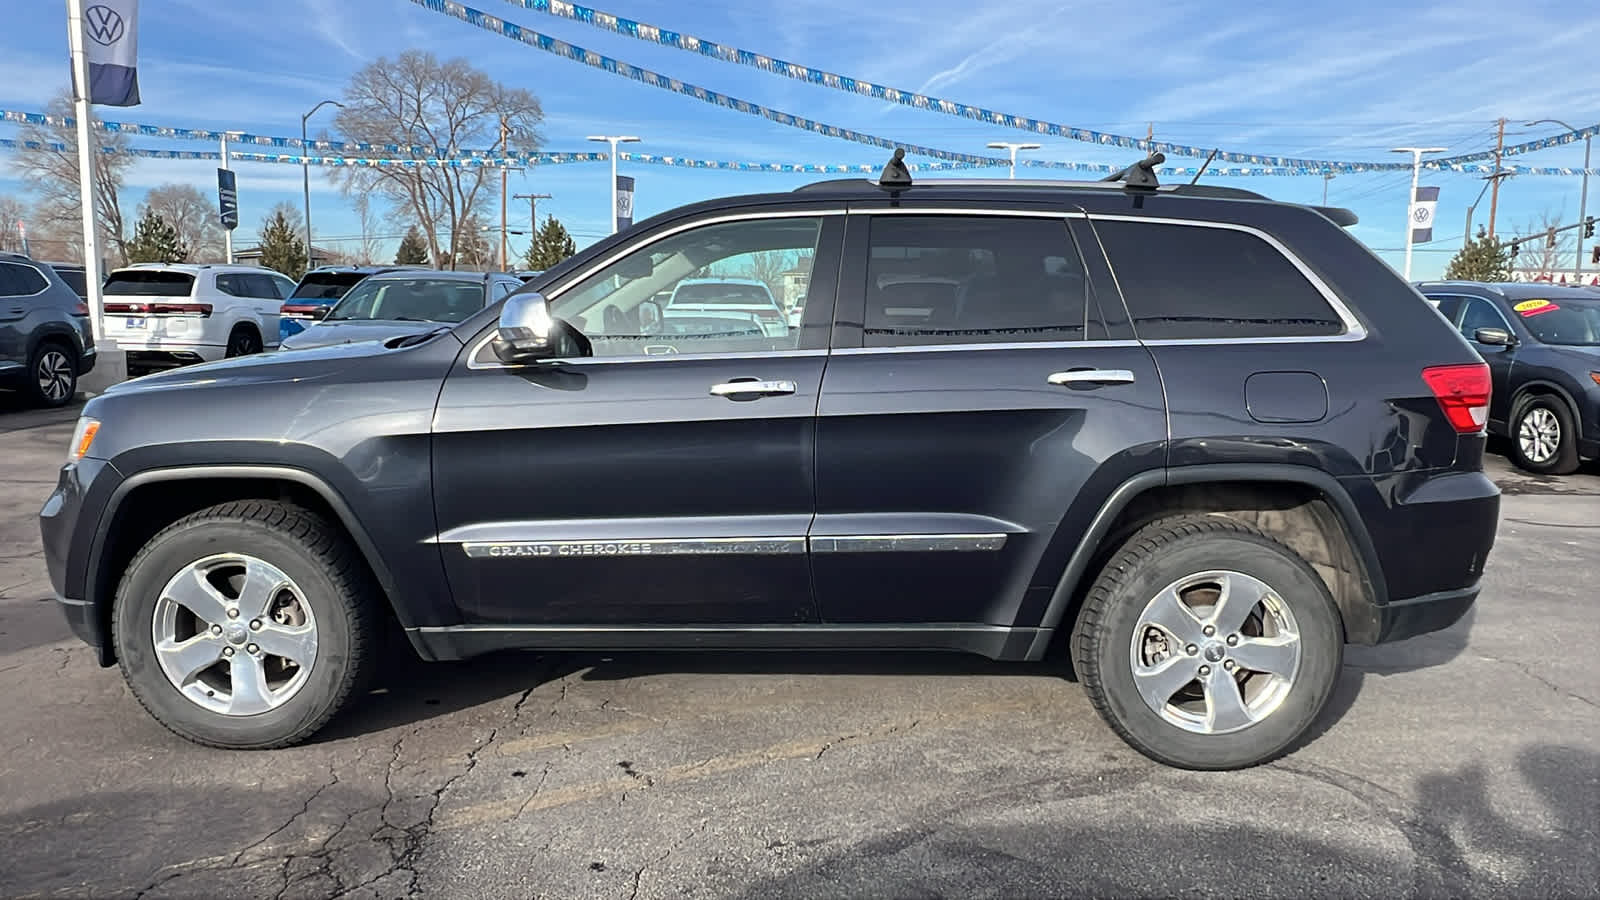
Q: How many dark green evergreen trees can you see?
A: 5